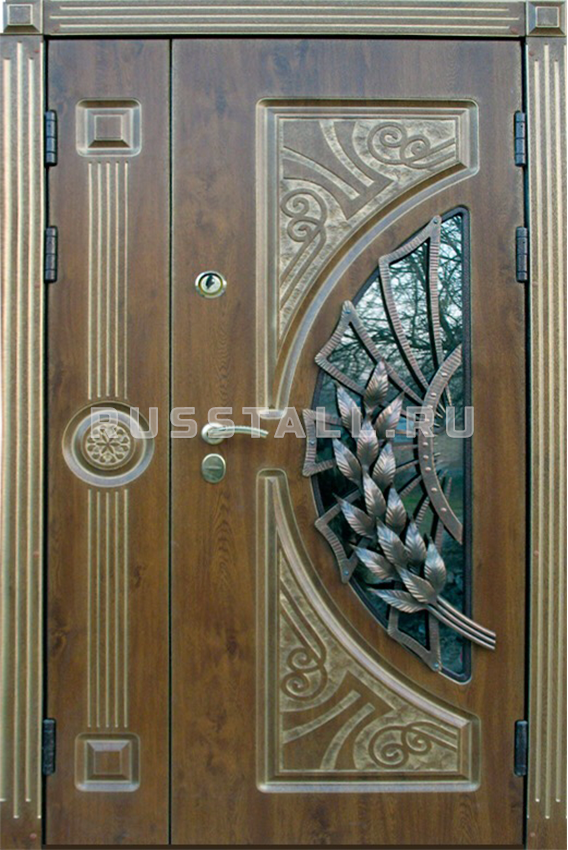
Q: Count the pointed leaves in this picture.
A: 15